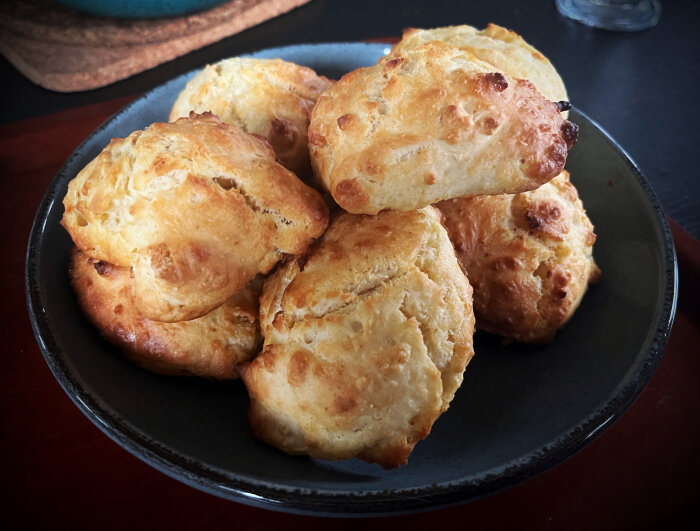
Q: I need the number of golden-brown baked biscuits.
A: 7